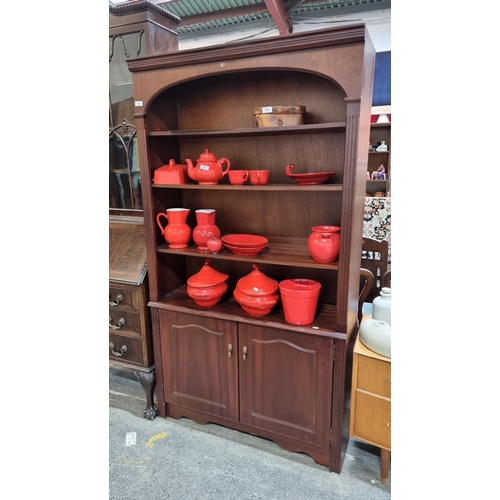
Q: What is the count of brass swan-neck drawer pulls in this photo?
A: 3